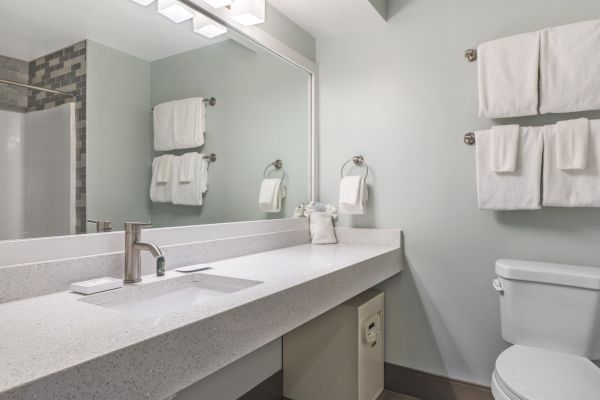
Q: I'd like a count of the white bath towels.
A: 4